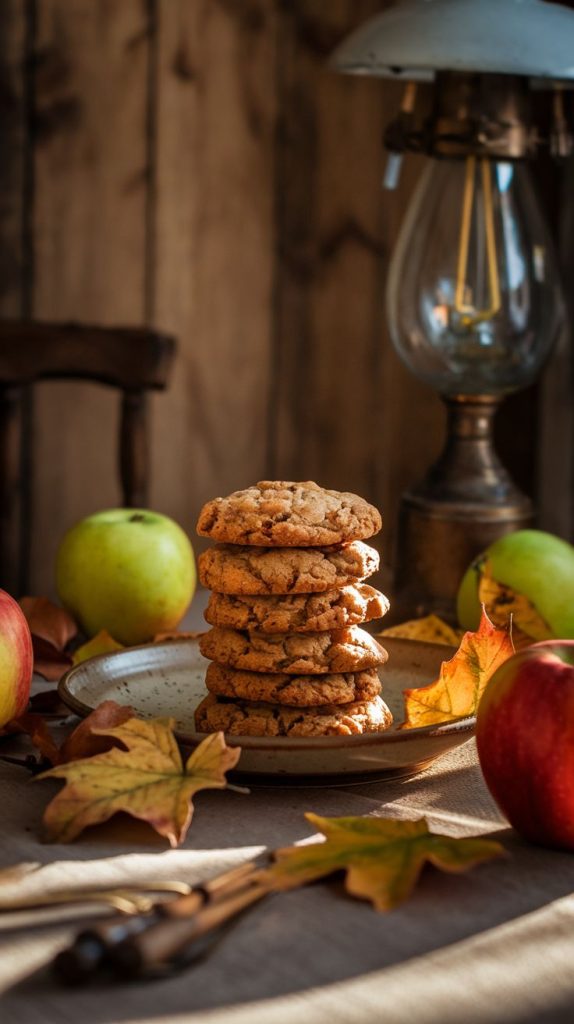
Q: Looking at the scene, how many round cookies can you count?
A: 6